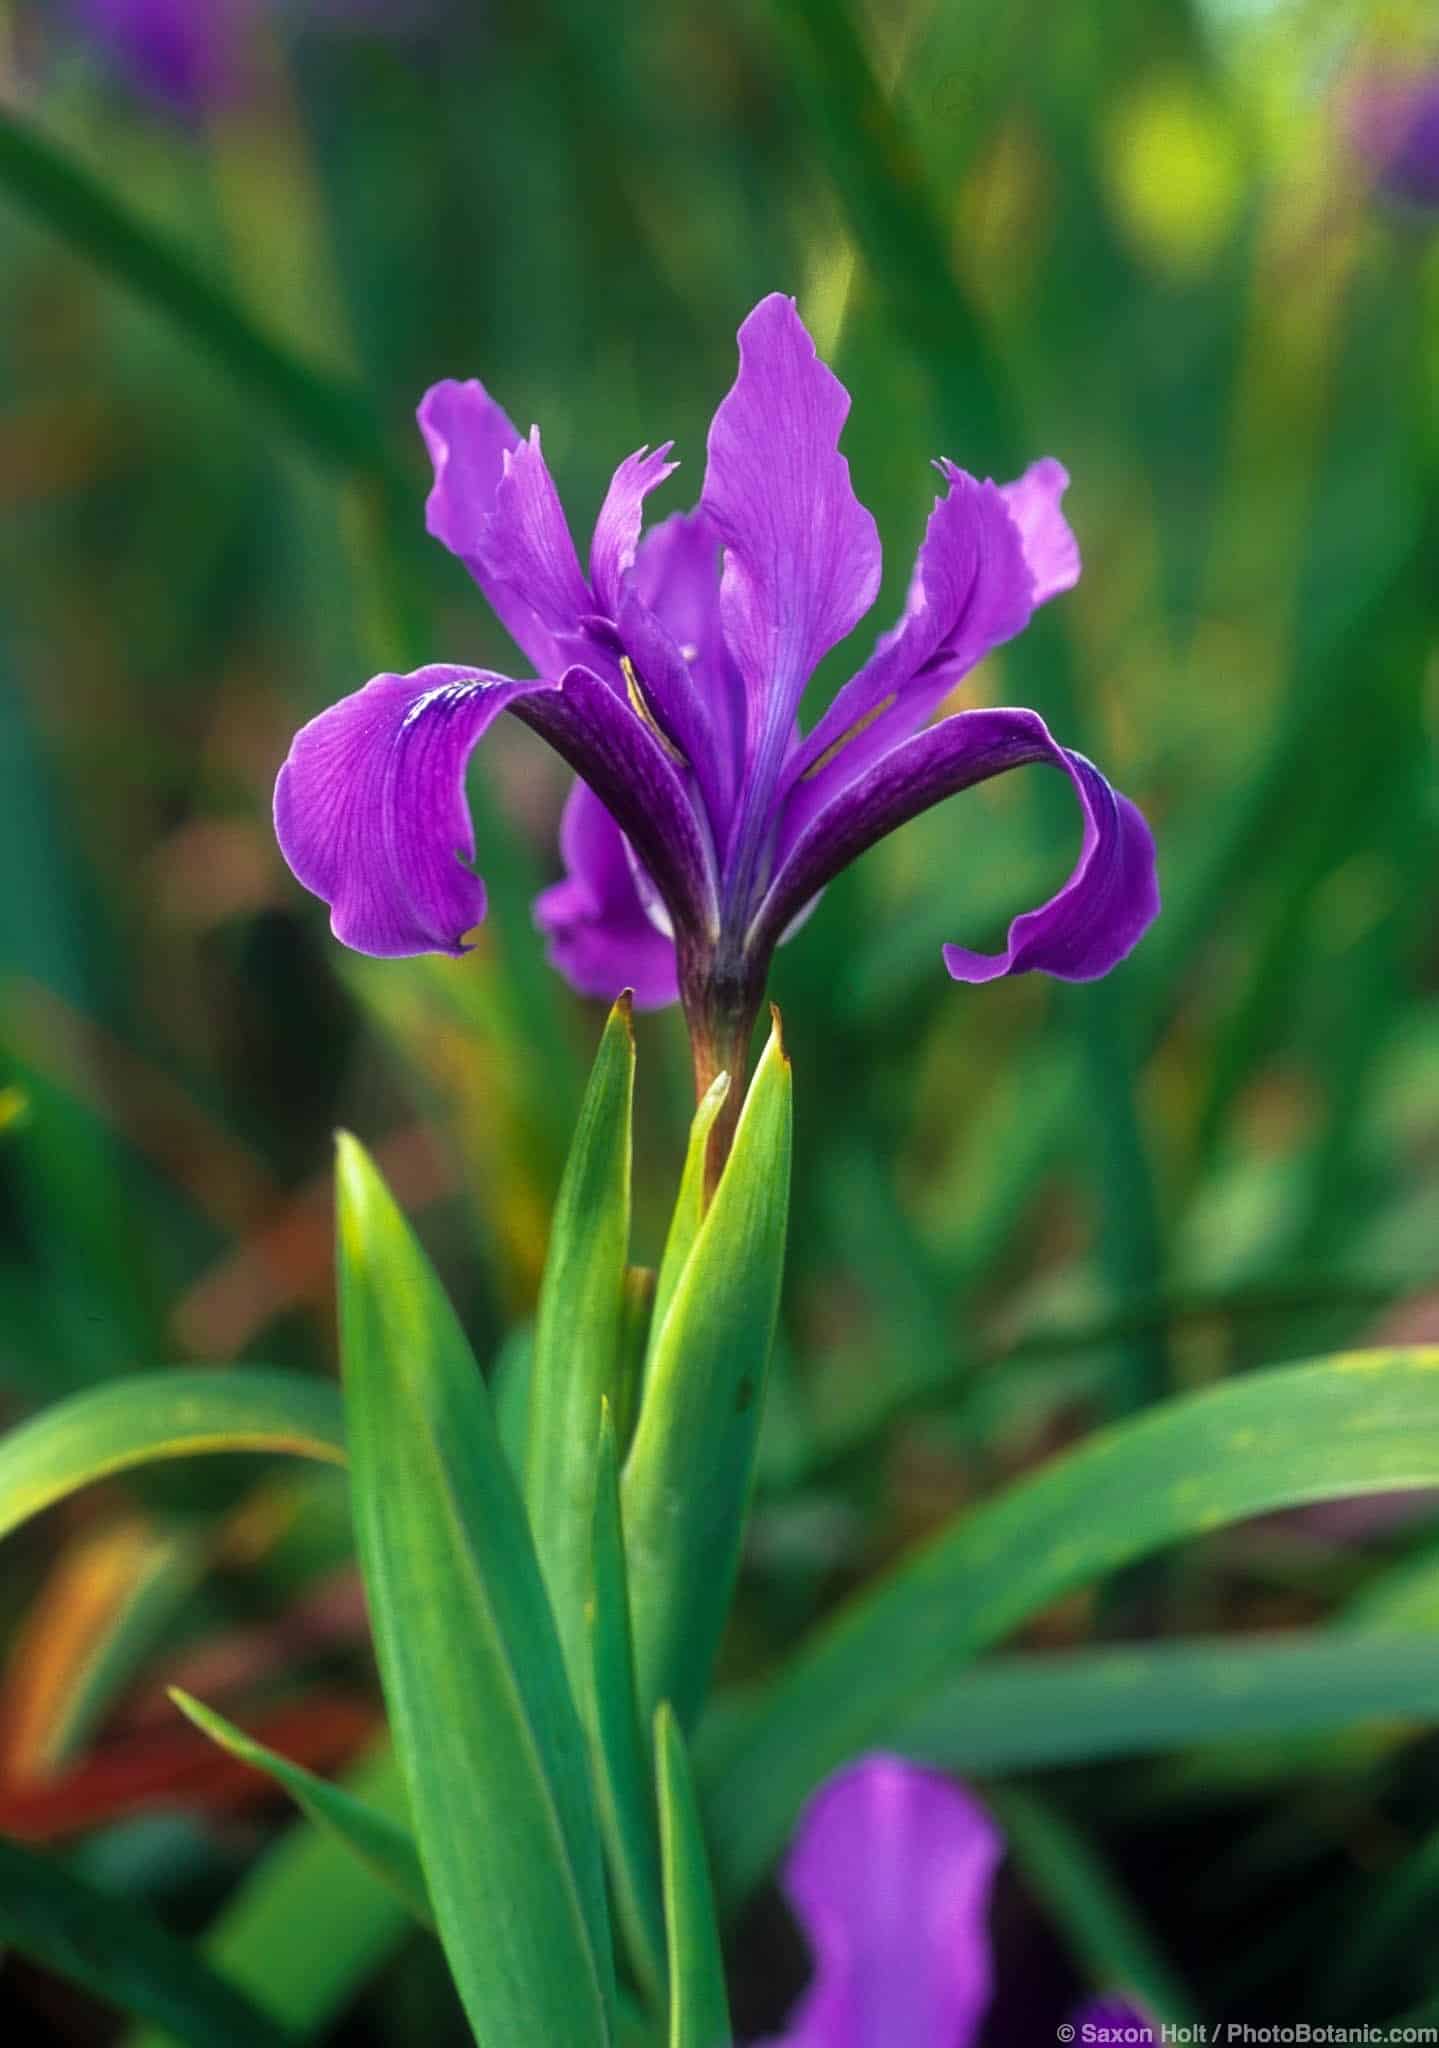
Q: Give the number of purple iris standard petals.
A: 3